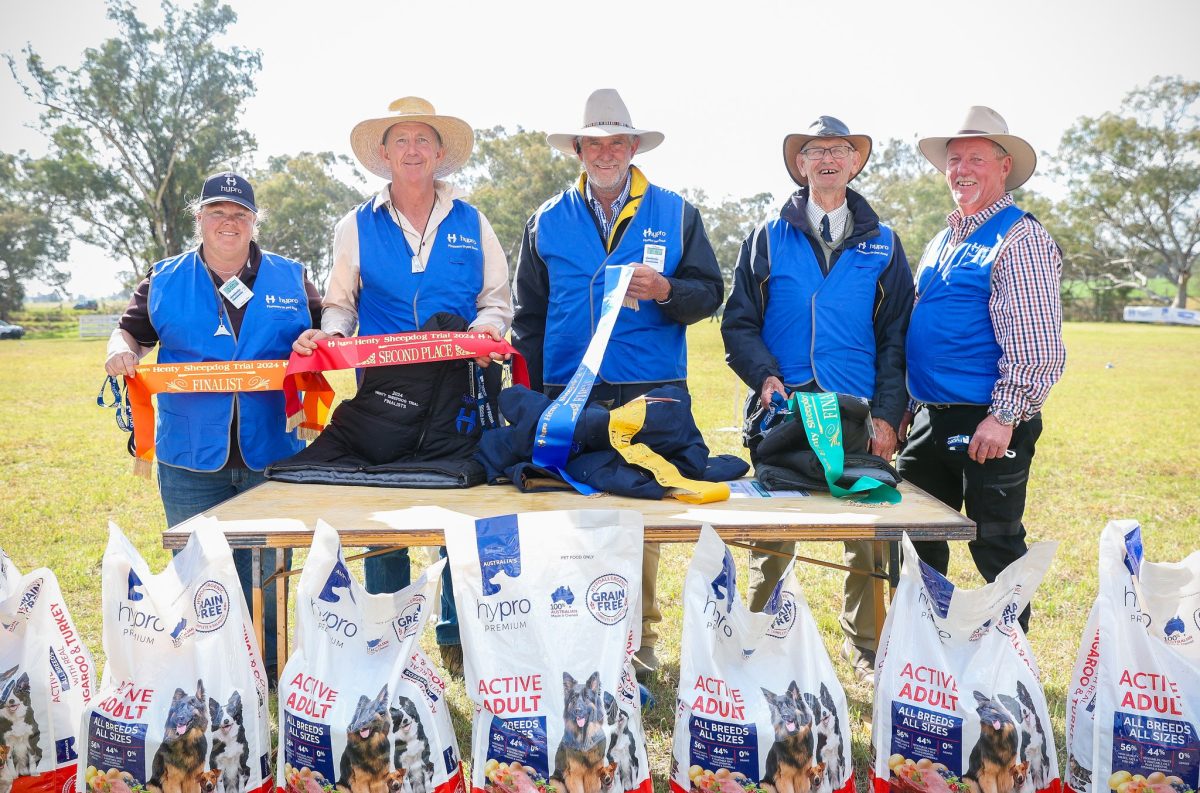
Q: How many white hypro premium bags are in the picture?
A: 7